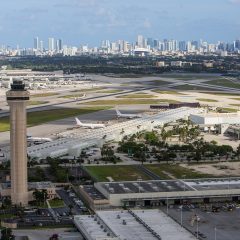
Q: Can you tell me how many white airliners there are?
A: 3